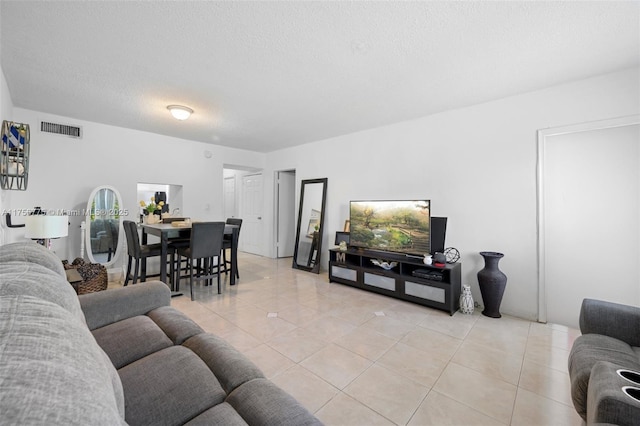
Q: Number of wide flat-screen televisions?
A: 1